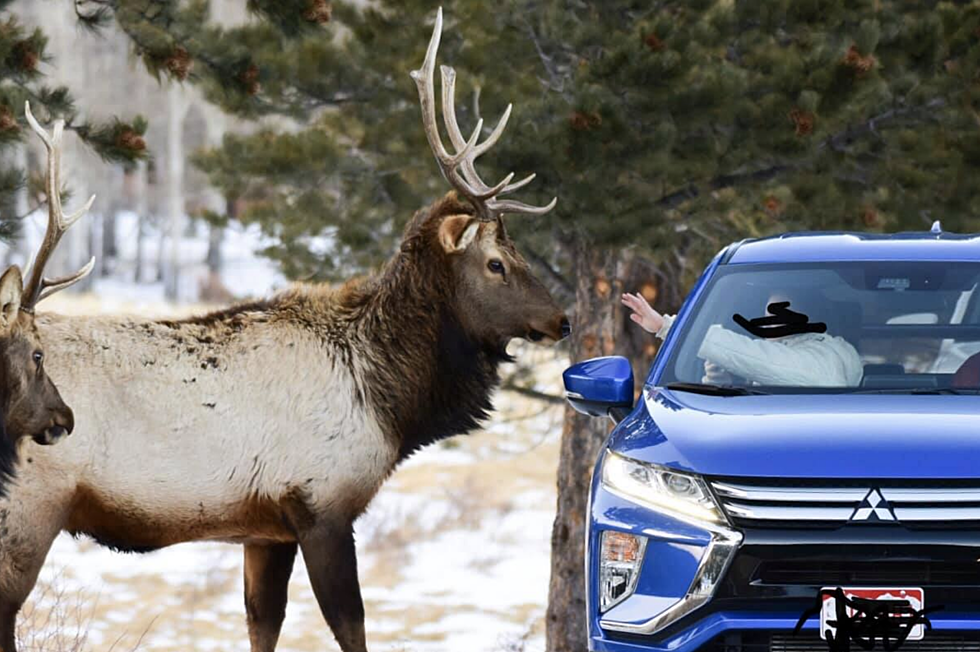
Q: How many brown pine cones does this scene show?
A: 12